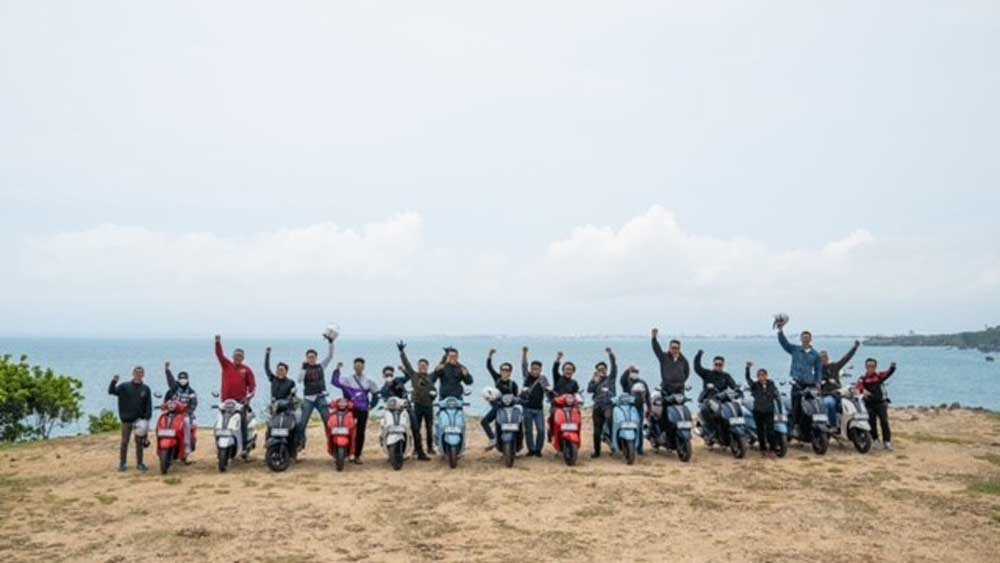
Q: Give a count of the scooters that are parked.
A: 14